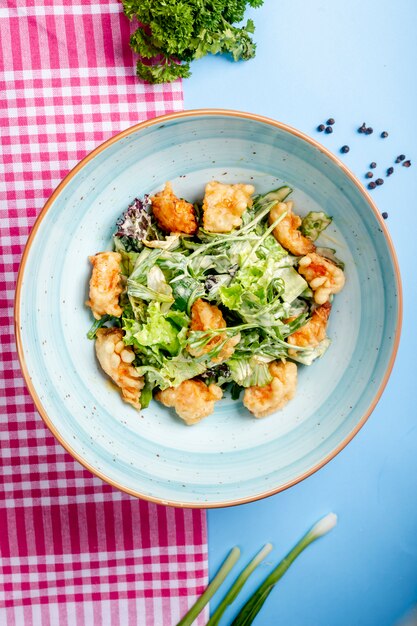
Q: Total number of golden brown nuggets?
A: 10